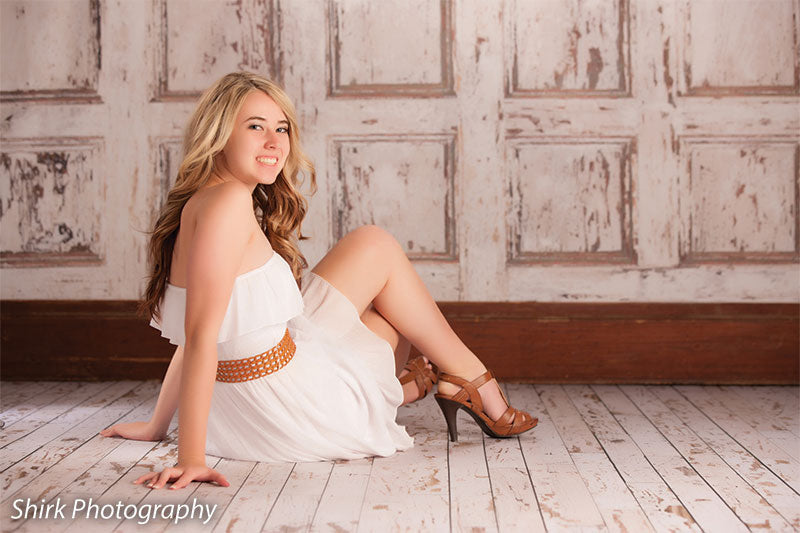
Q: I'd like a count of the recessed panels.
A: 10